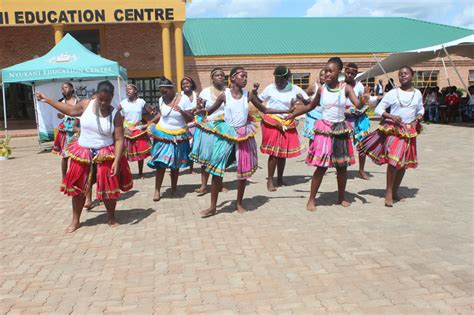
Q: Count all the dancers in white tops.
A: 12